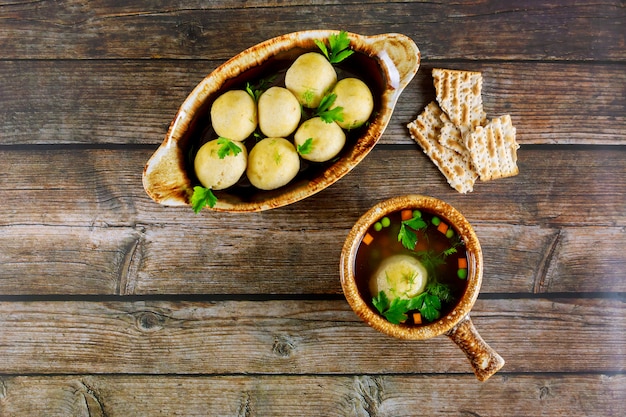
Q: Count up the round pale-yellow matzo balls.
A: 8